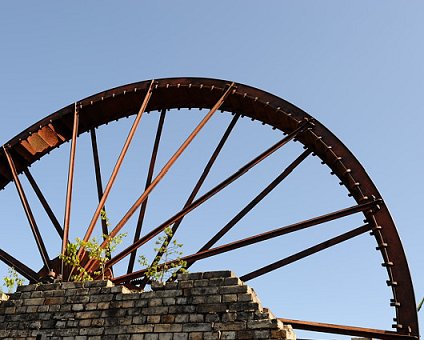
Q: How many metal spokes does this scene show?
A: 14